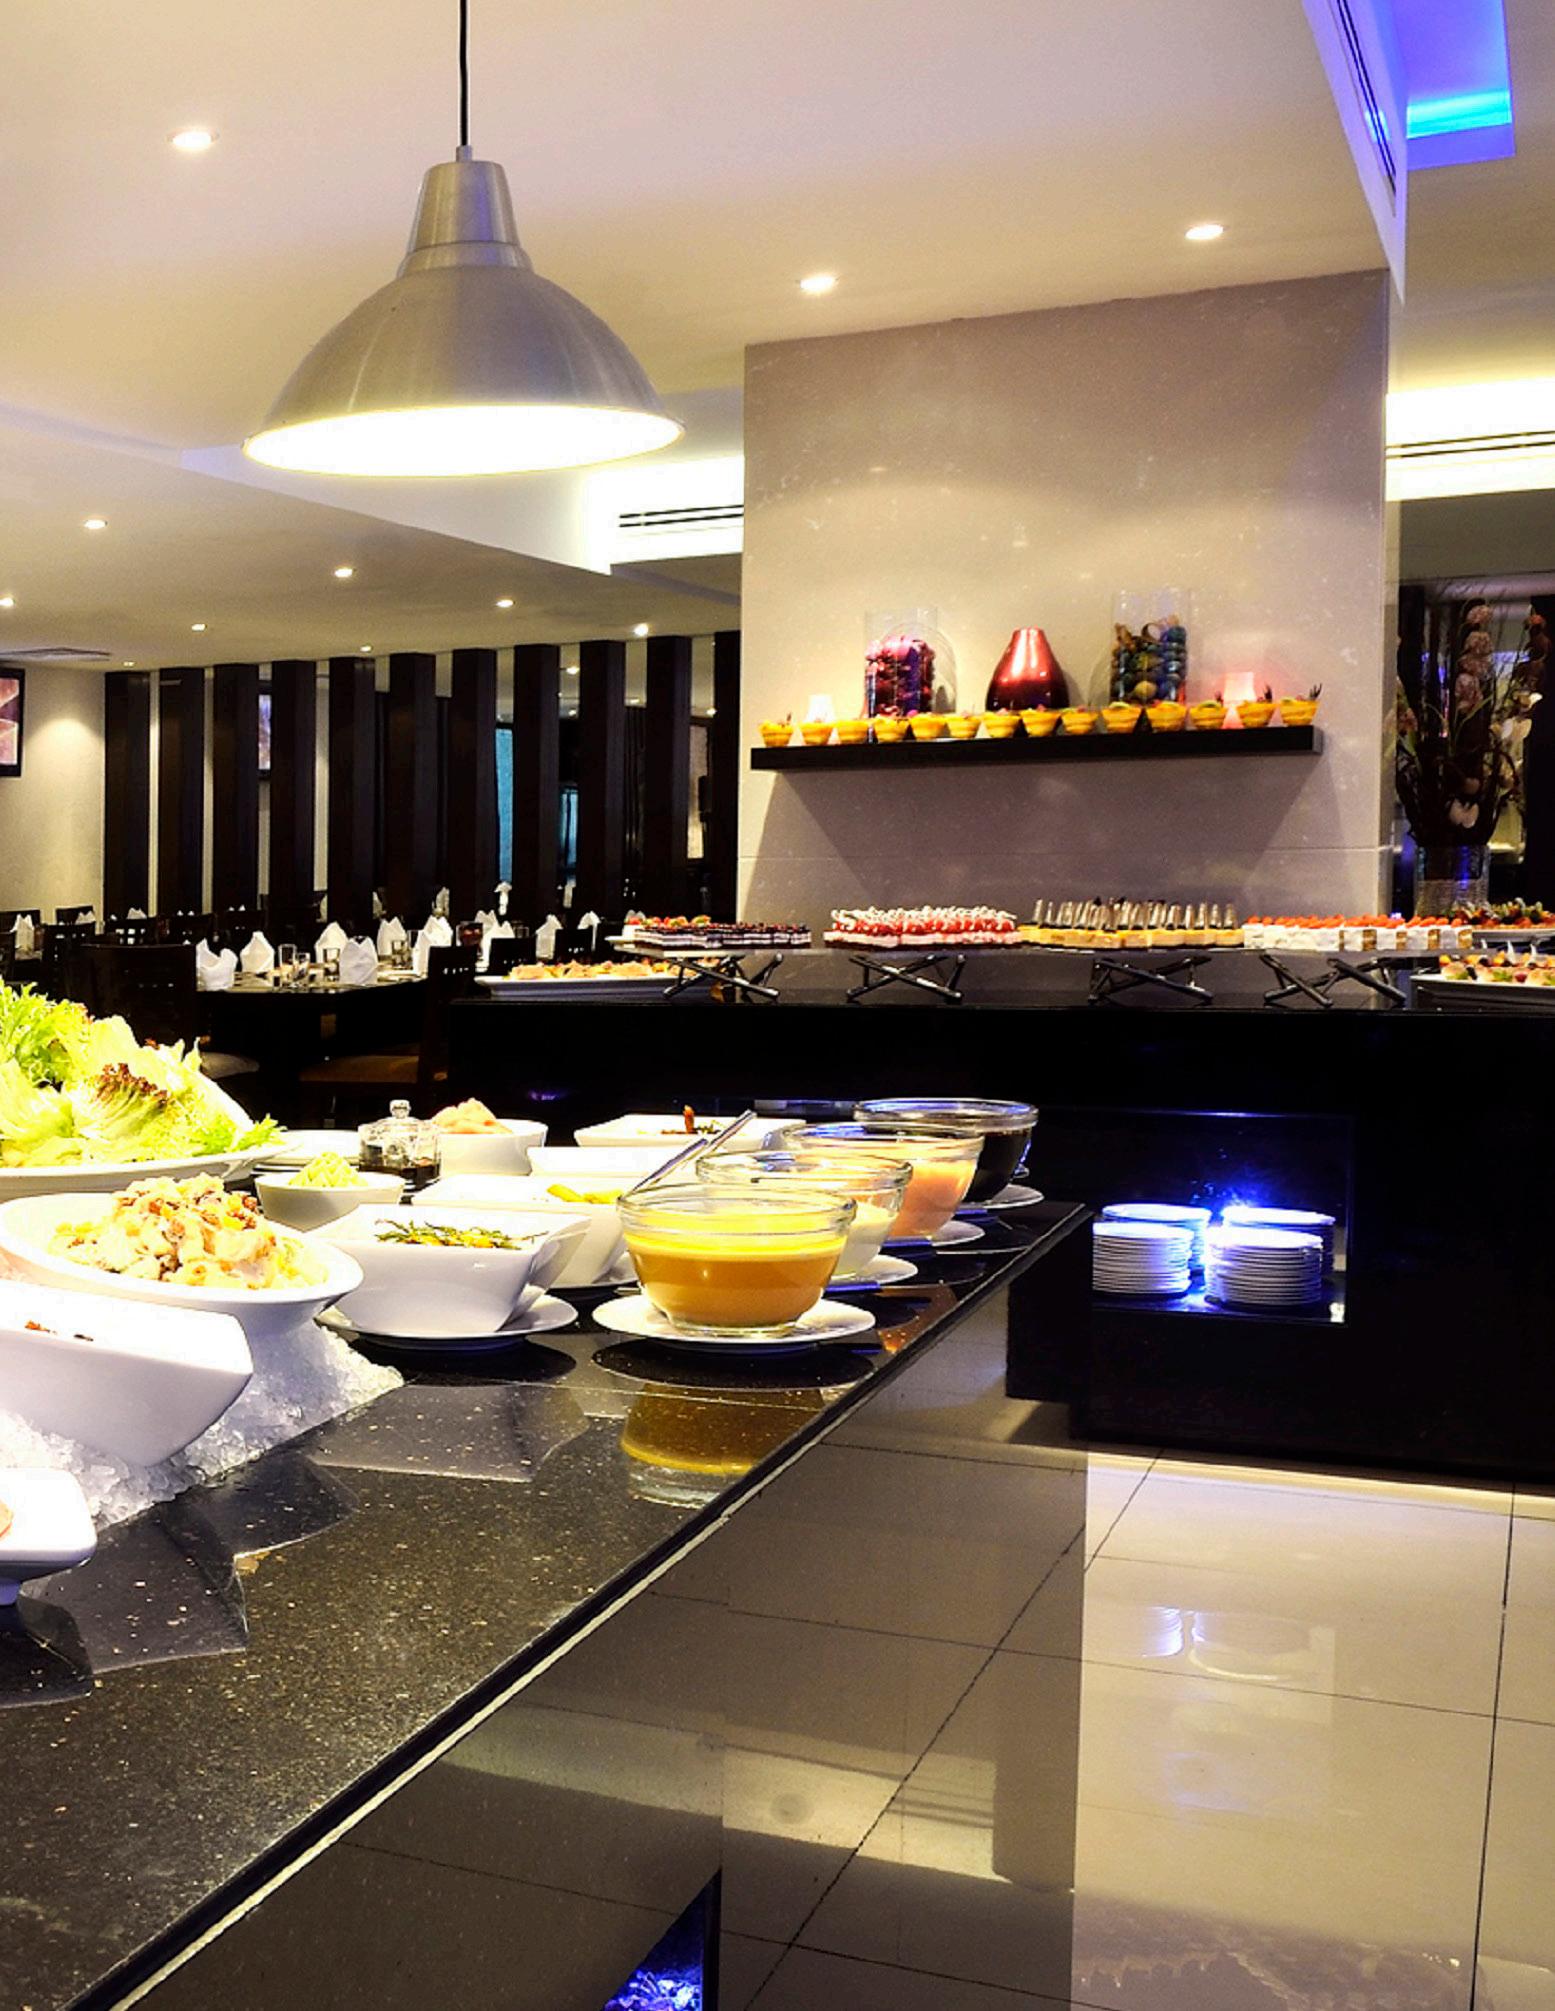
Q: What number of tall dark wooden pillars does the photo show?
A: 11